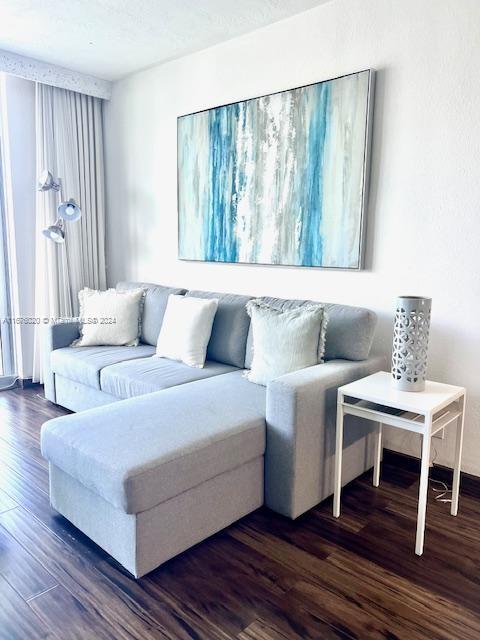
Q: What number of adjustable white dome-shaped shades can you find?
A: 3